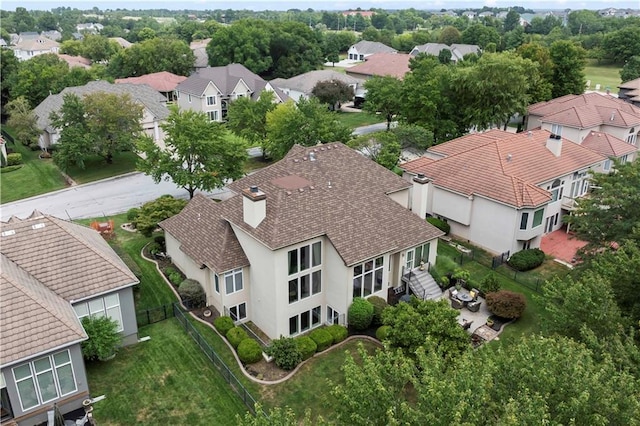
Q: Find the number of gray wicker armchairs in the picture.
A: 4